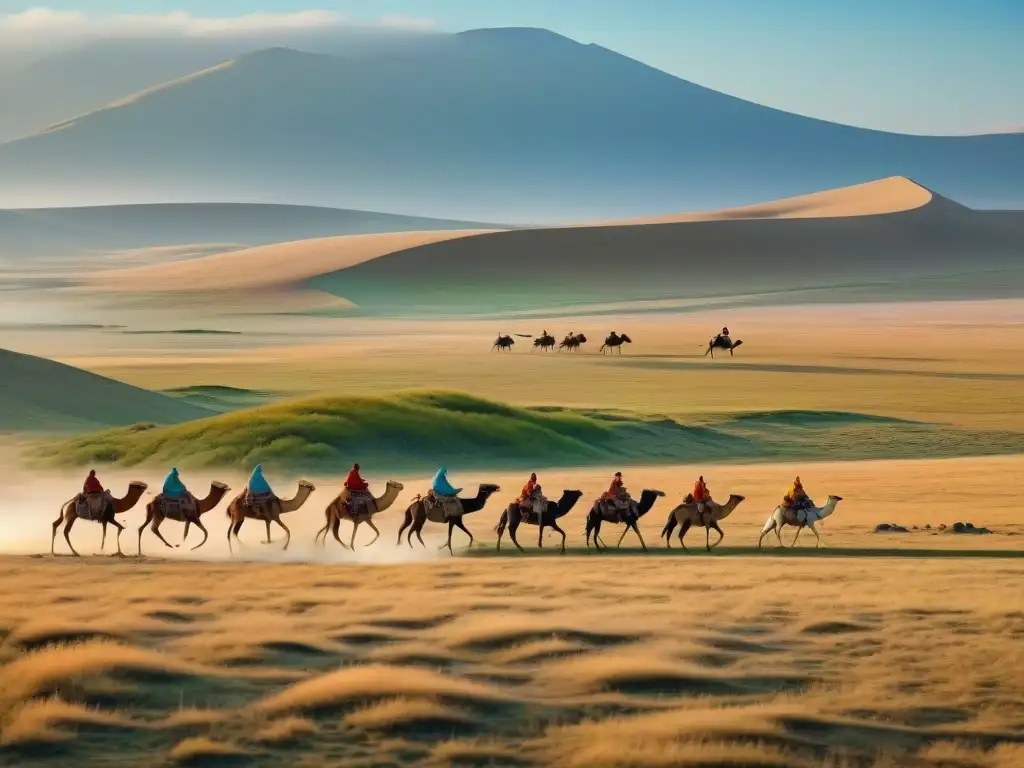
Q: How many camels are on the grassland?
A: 14